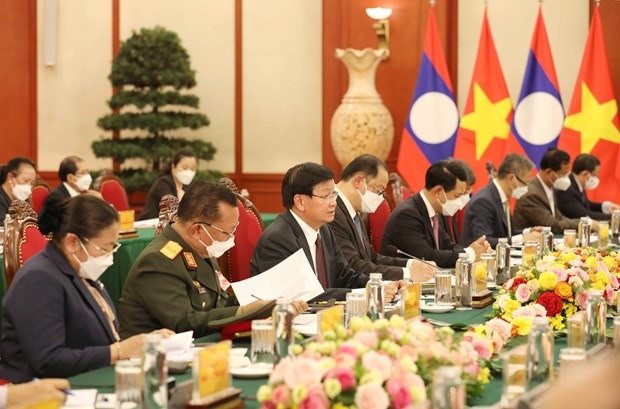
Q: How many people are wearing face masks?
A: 11